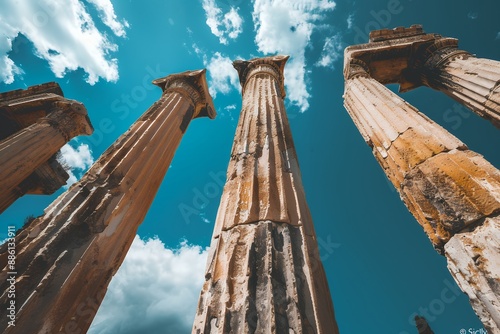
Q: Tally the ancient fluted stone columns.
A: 5